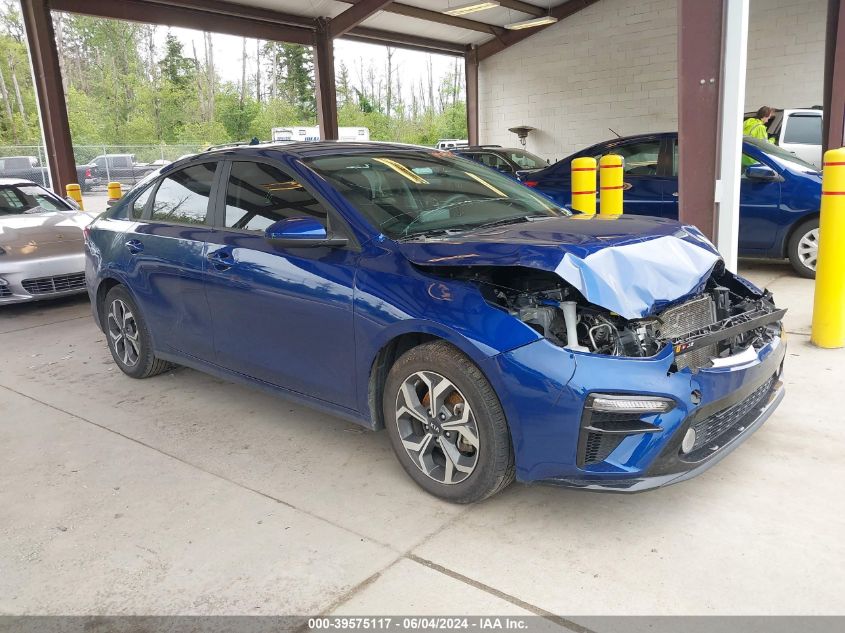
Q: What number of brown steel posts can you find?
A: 5